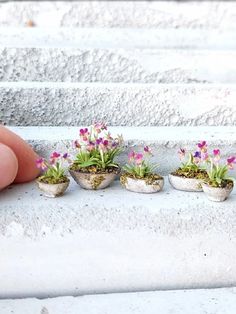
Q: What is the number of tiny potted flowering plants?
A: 5